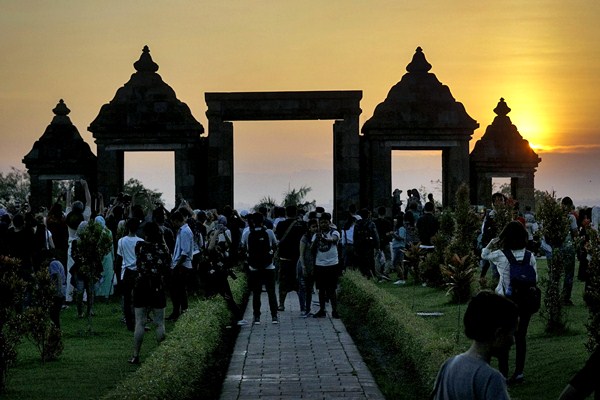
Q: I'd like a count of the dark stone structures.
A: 5